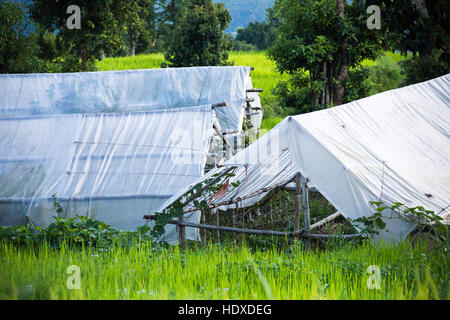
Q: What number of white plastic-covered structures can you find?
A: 3